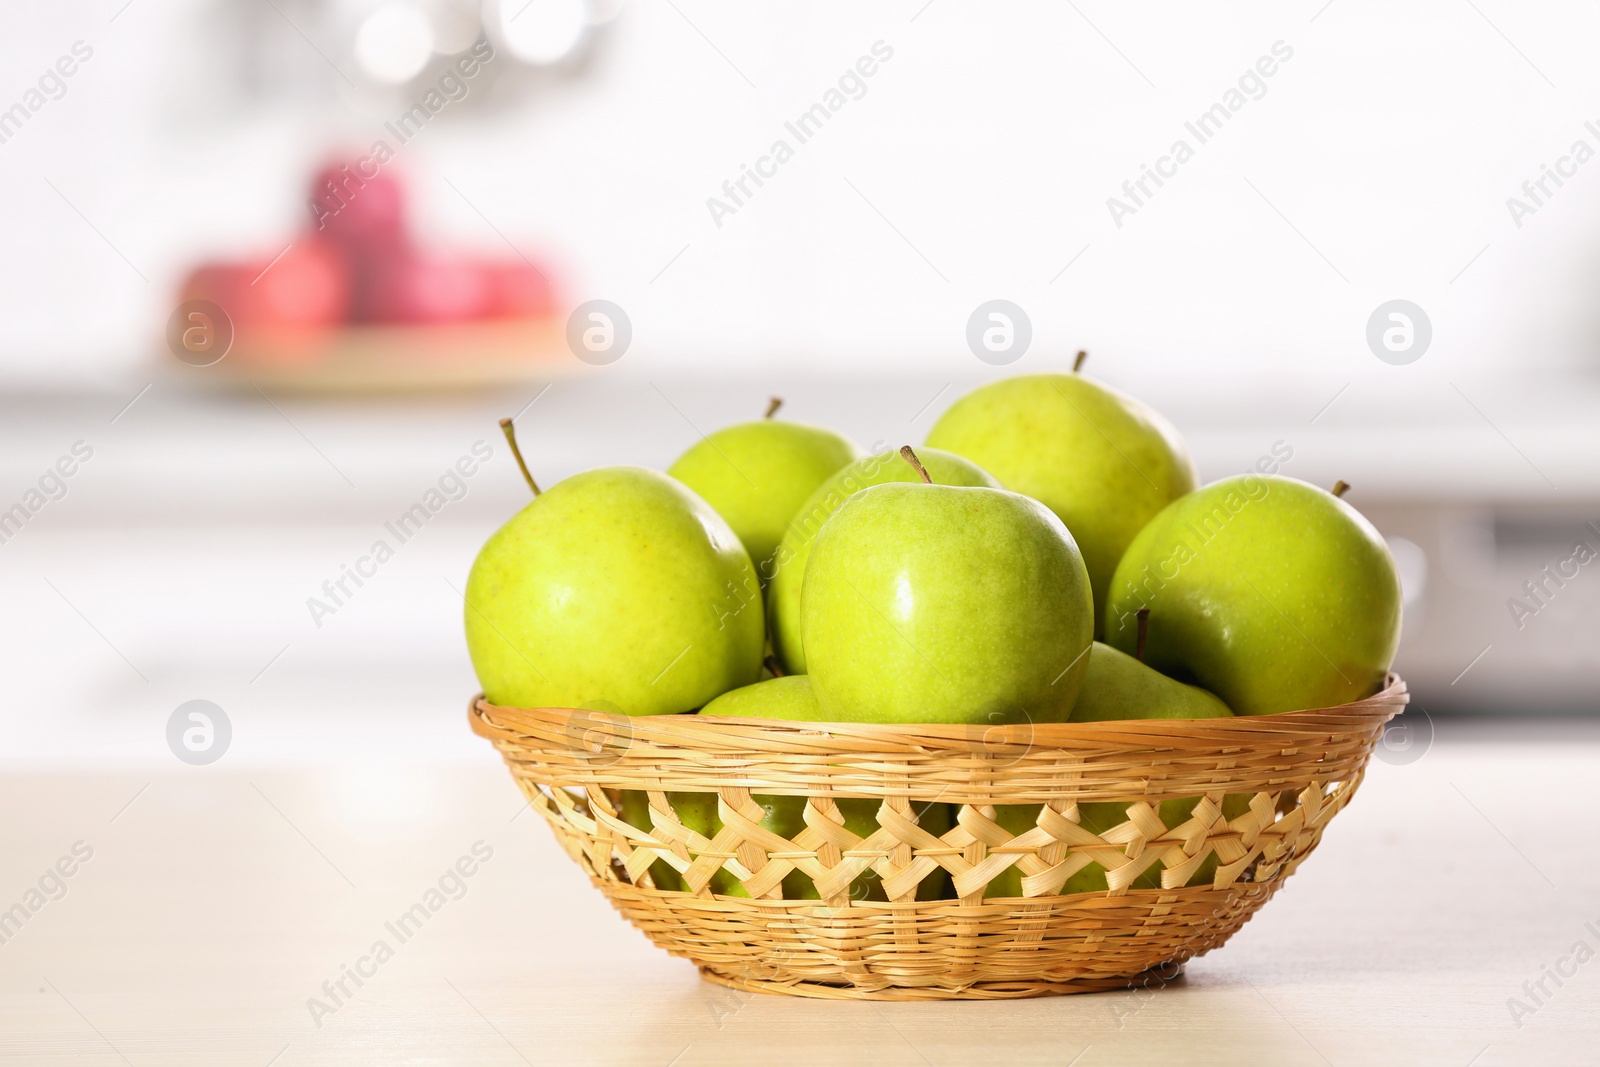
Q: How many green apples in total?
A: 8